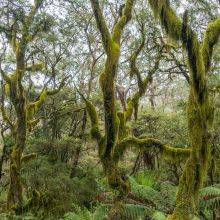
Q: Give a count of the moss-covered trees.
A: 3